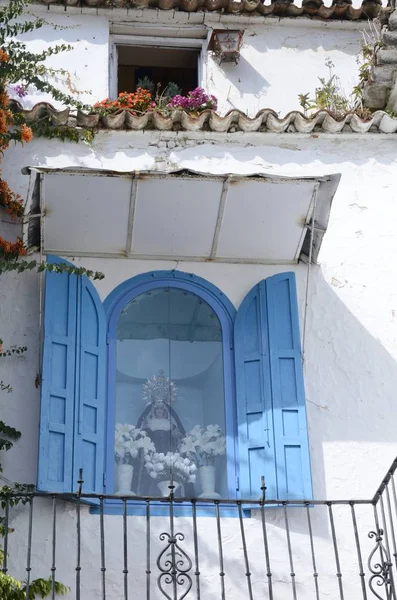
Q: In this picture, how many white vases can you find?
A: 3